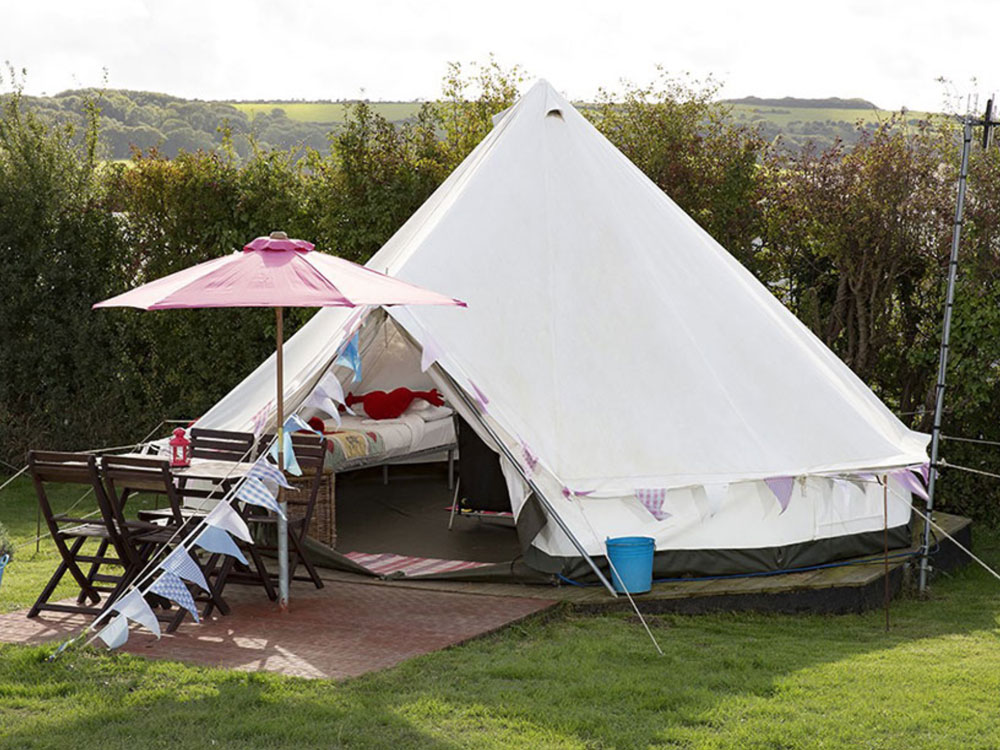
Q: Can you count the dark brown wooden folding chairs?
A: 4